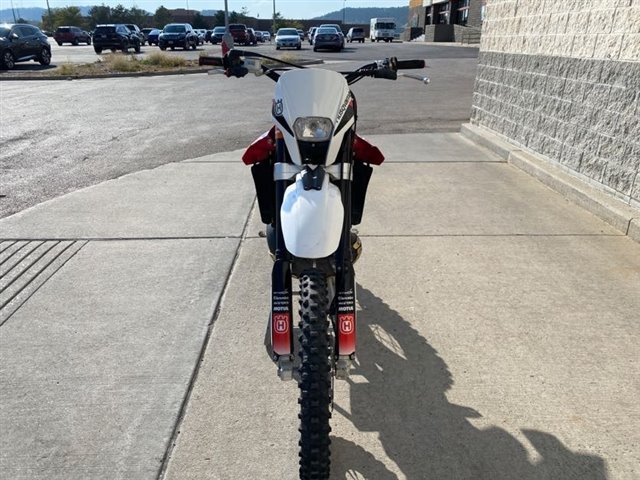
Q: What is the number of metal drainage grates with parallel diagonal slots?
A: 1